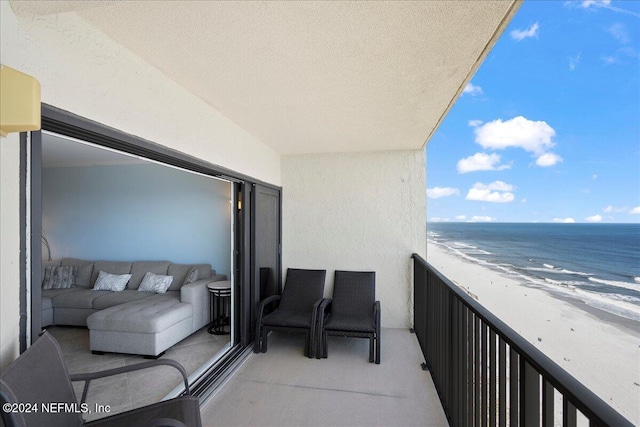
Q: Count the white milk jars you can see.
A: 0